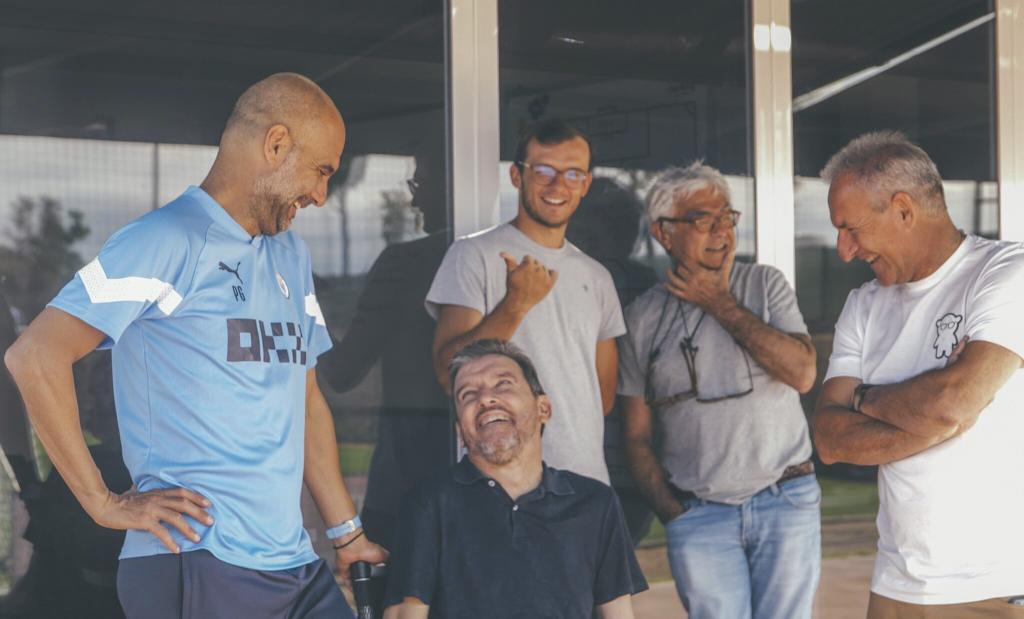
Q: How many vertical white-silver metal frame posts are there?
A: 3